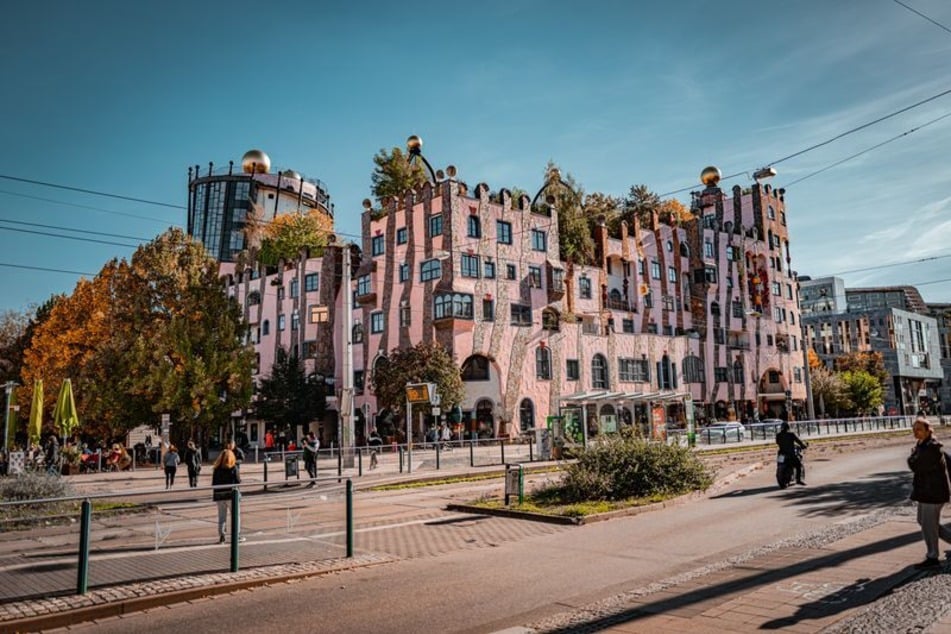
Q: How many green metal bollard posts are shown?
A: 3